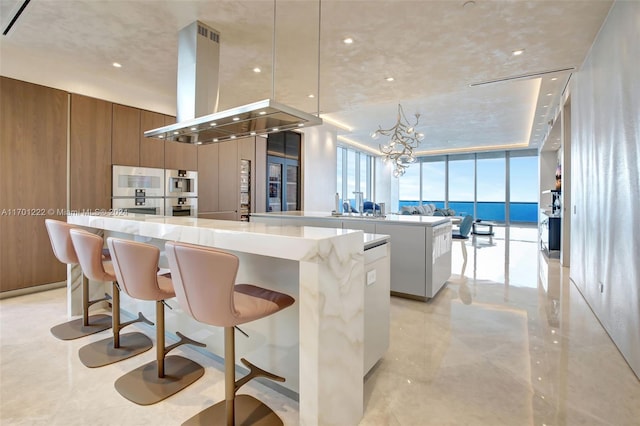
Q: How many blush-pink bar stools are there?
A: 4